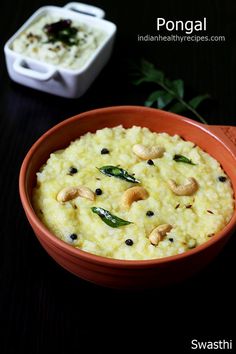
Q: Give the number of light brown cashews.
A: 5